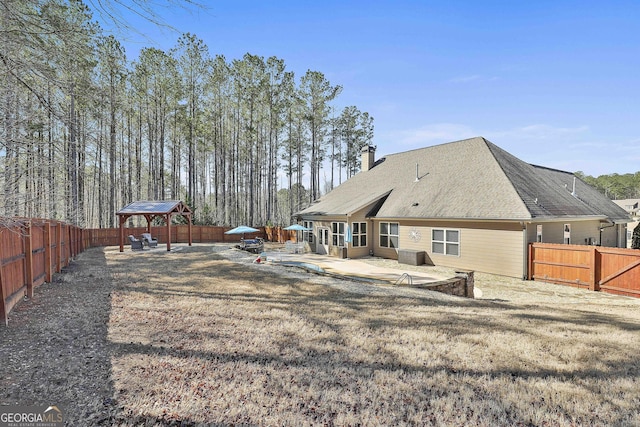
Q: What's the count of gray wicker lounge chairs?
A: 2